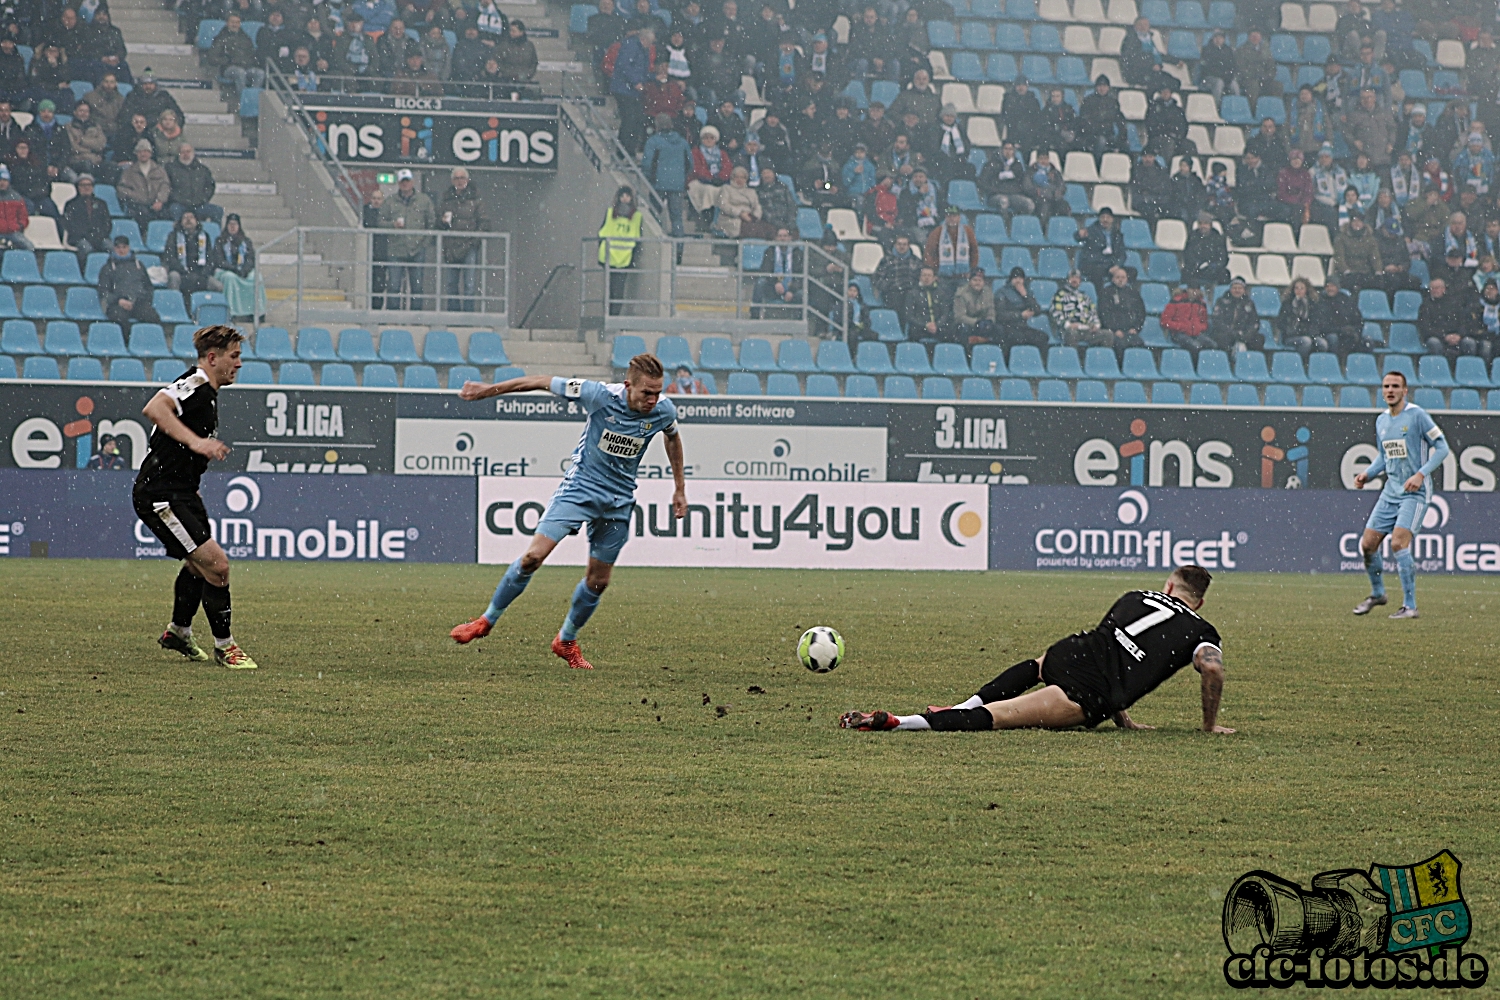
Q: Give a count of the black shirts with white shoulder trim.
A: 2